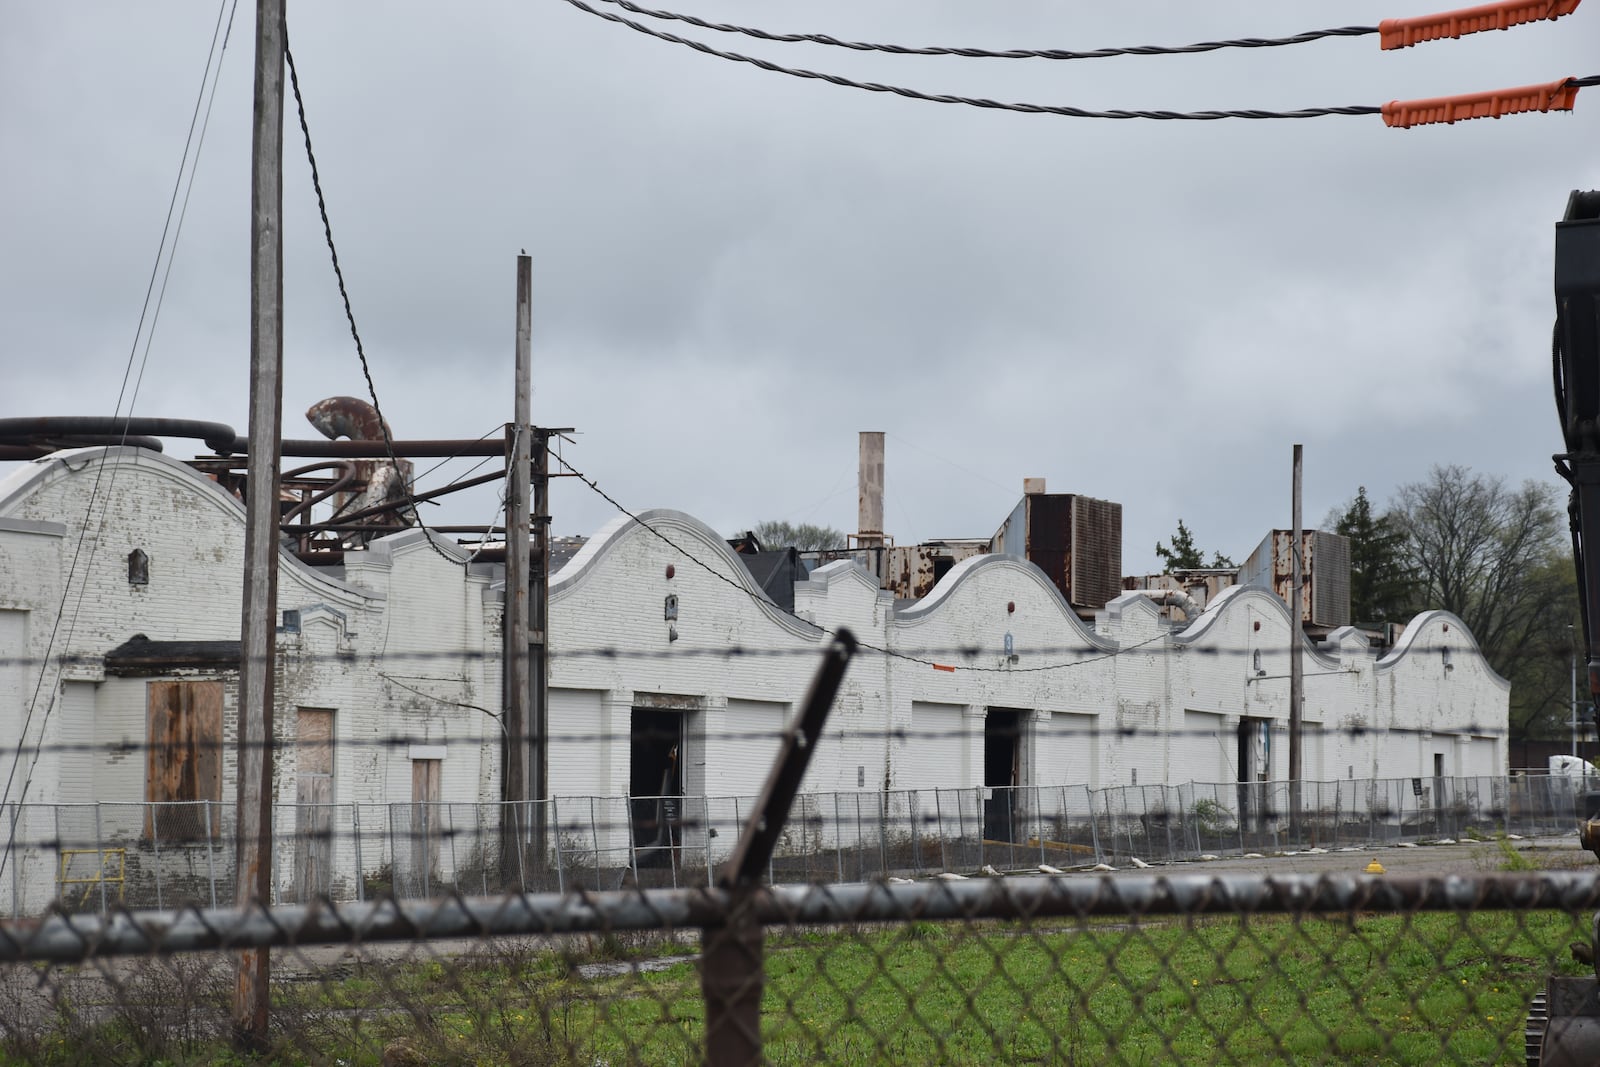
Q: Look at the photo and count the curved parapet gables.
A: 5